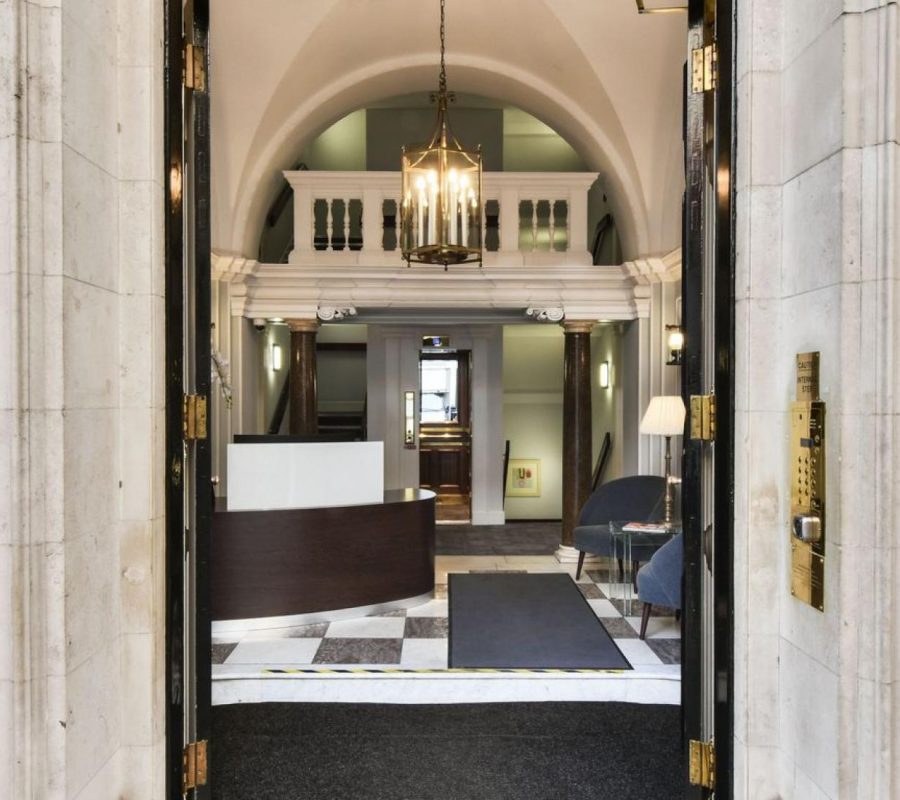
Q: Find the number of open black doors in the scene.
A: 2